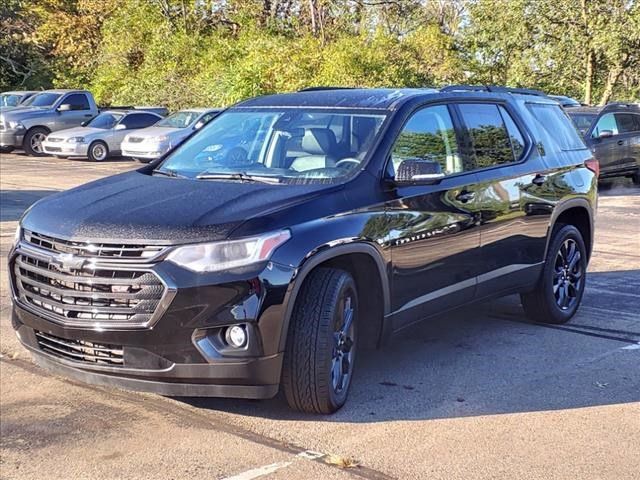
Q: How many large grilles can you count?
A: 1